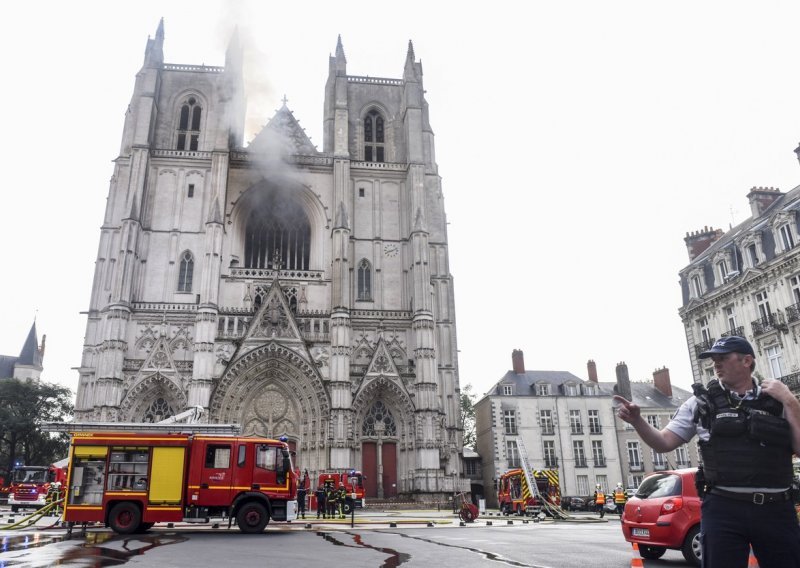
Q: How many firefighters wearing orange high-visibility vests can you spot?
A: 2